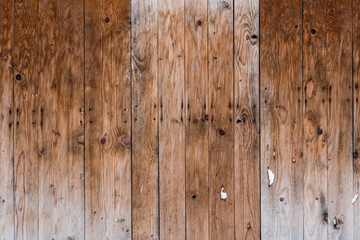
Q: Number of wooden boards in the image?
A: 13